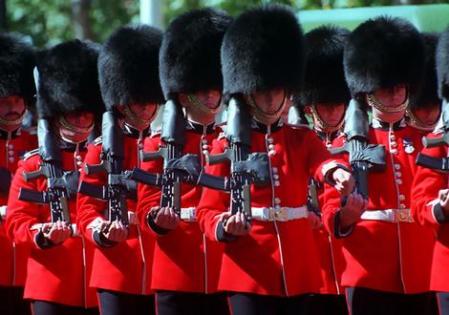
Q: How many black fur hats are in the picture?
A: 9